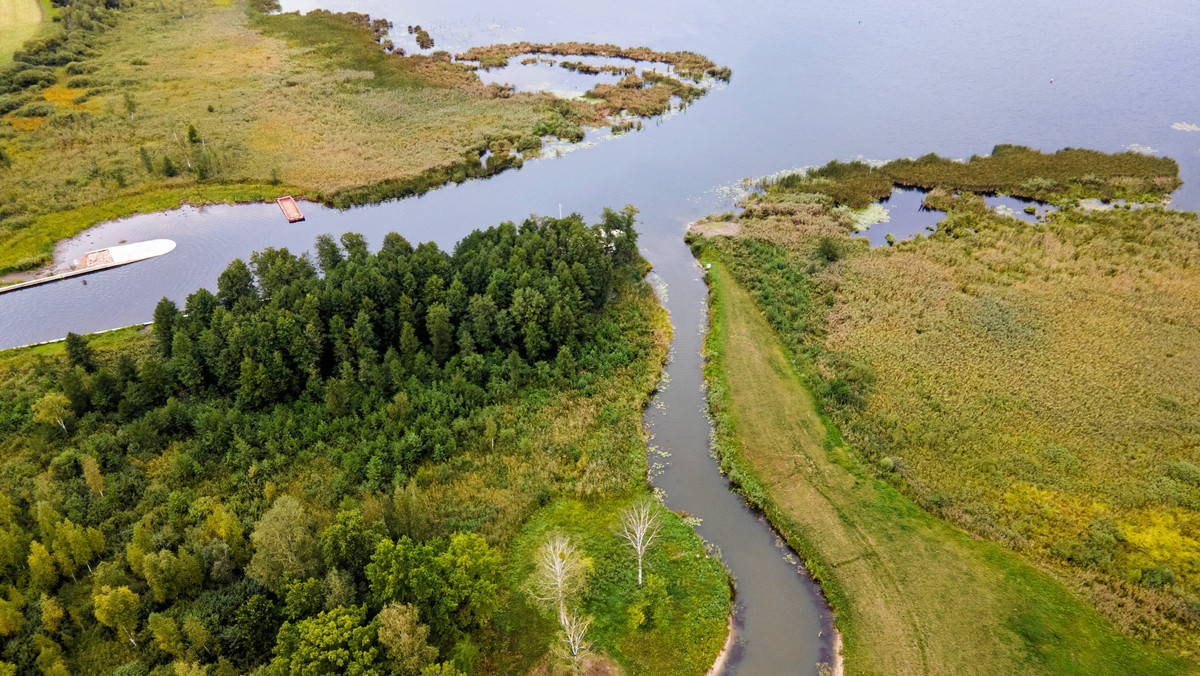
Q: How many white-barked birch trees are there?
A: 3